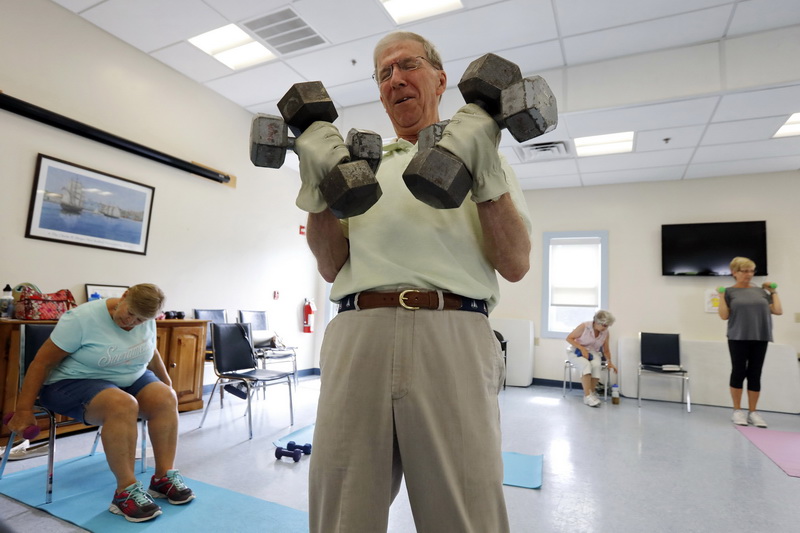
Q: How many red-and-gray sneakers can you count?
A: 2